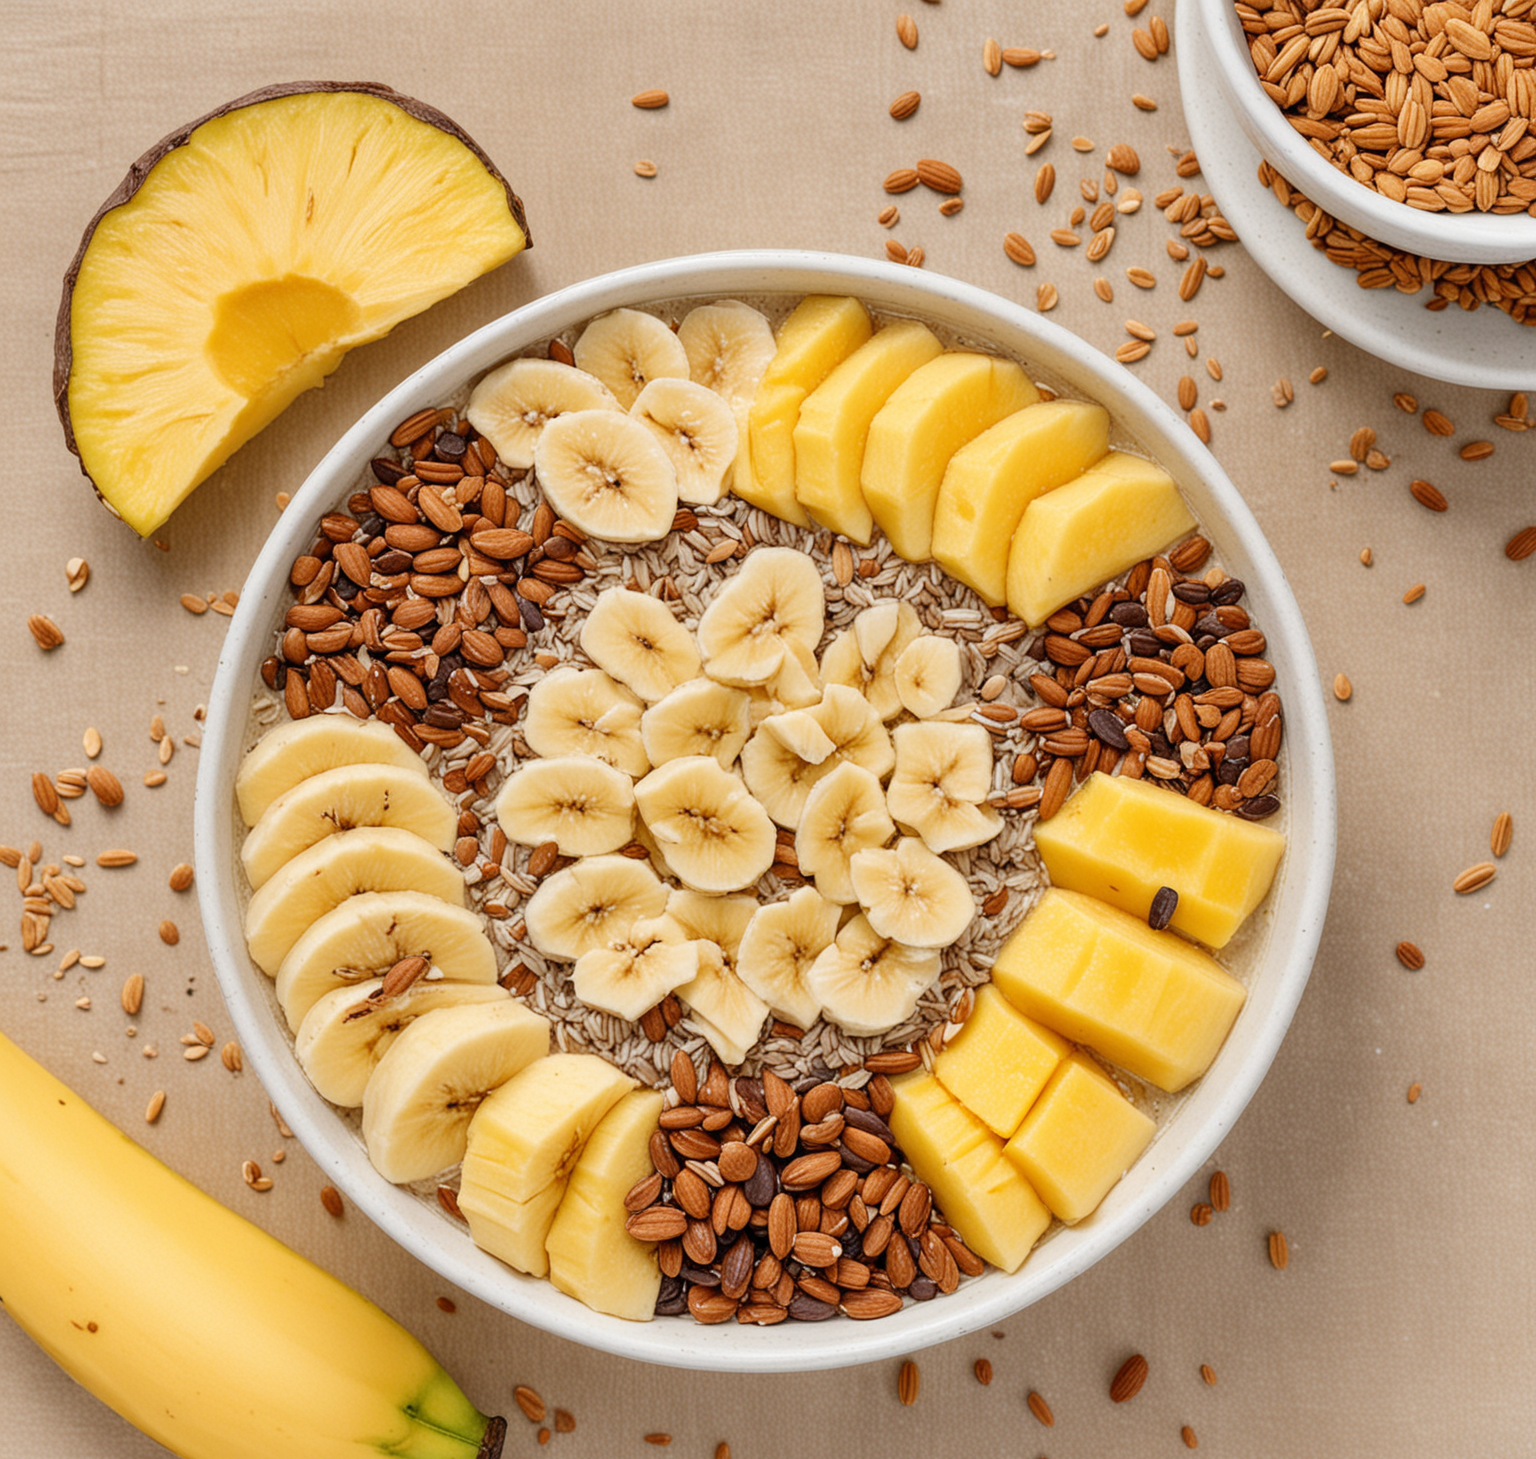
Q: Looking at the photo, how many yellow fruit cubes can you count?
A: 5